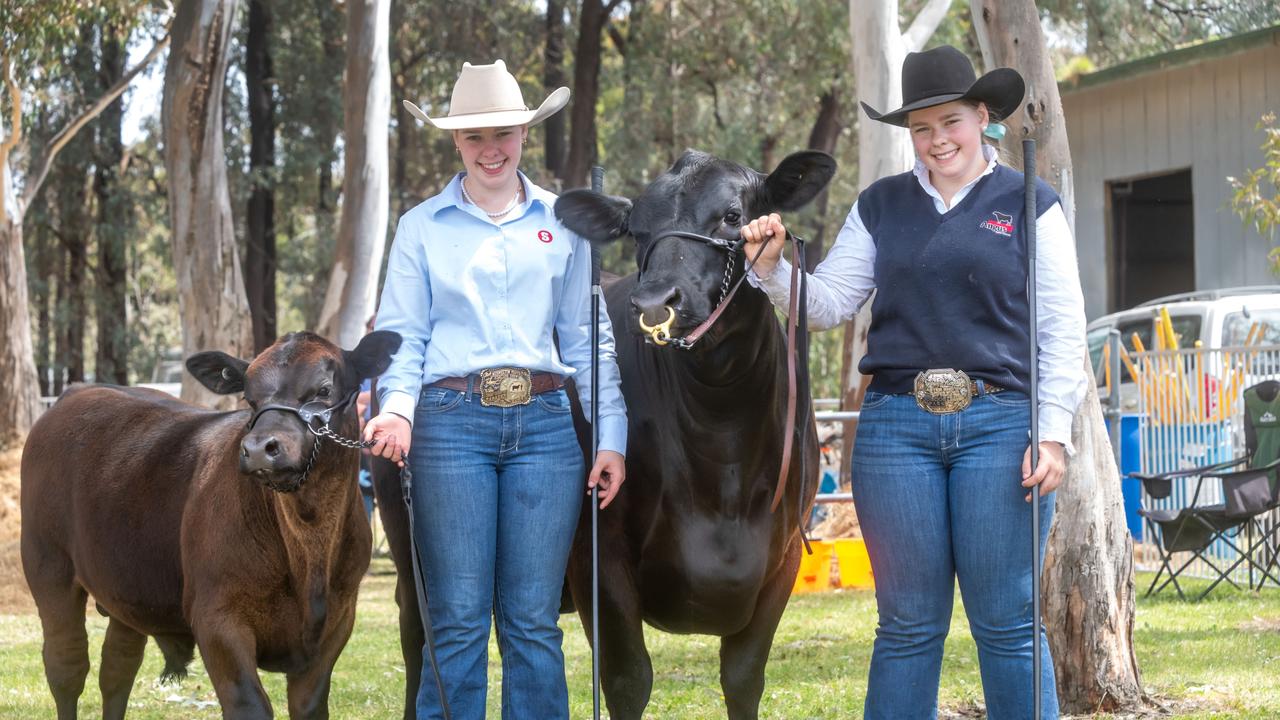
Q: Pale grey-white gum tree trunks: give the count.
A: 5